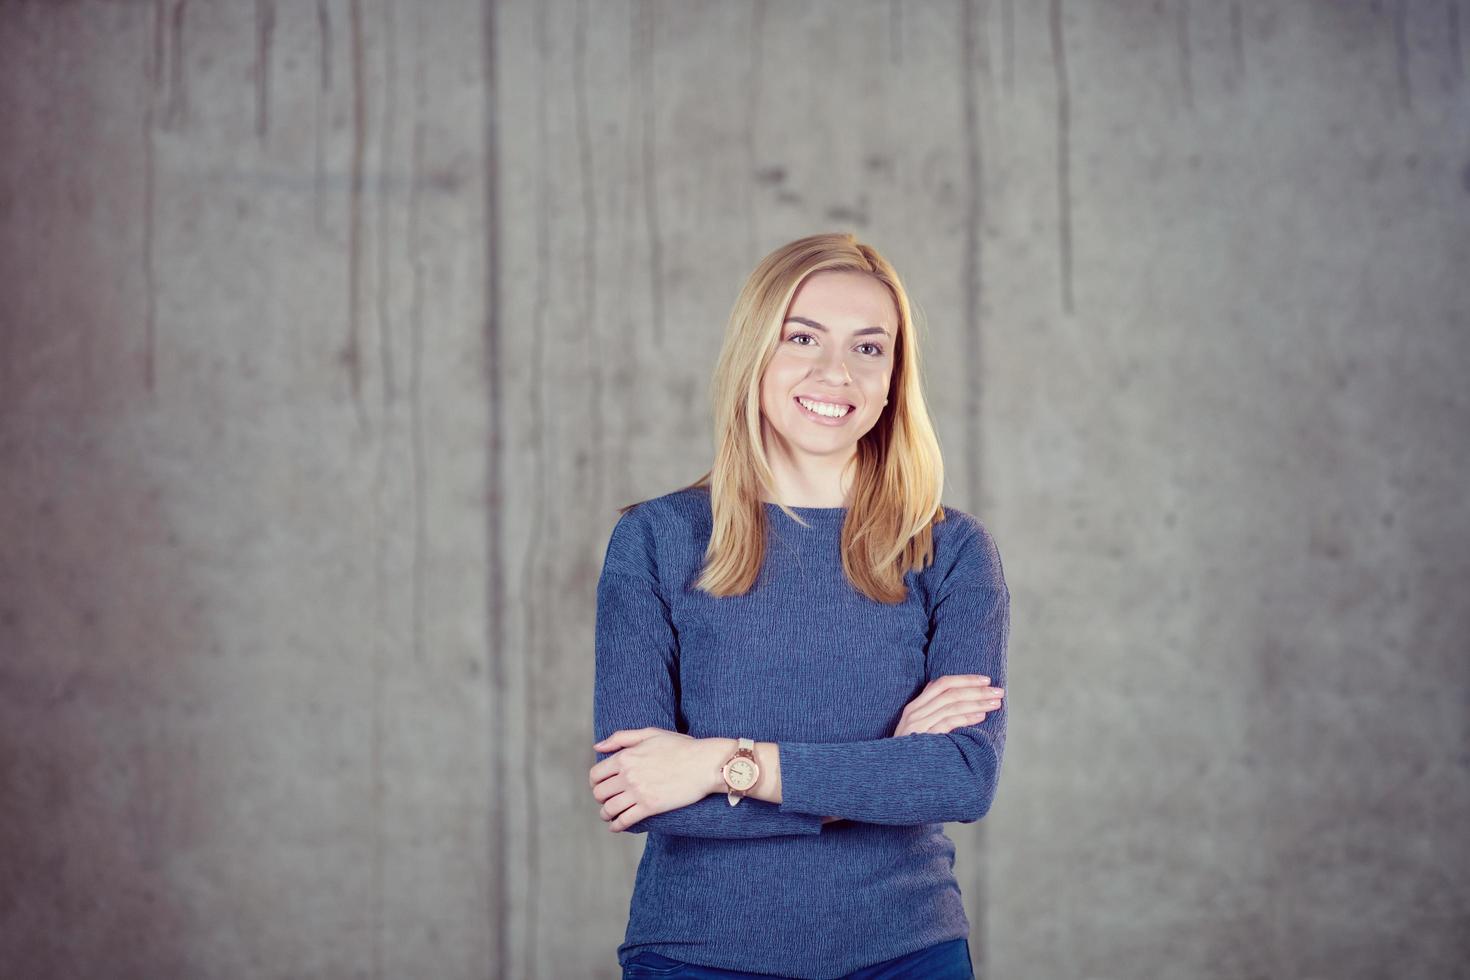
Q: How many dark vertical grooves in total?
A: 2